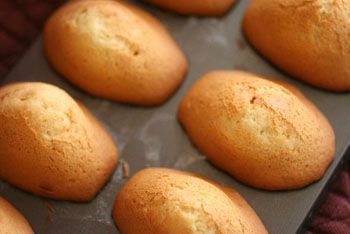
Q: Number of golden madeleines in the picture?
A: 7